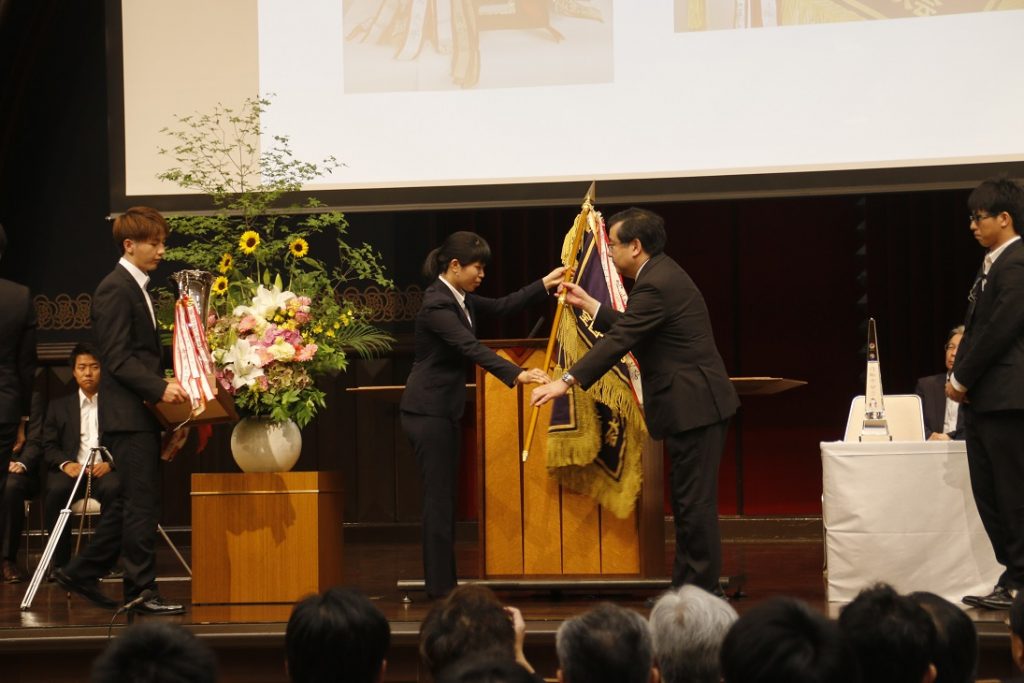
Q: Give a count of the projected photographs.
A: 2